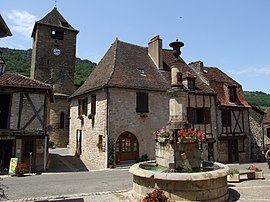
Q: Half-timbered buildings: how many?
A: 3